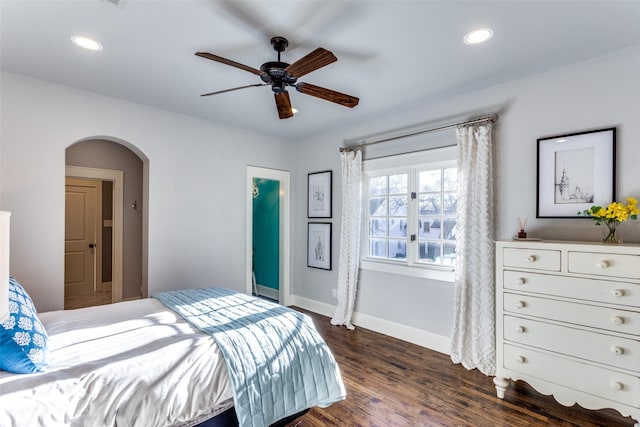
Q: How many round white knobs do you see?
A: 10